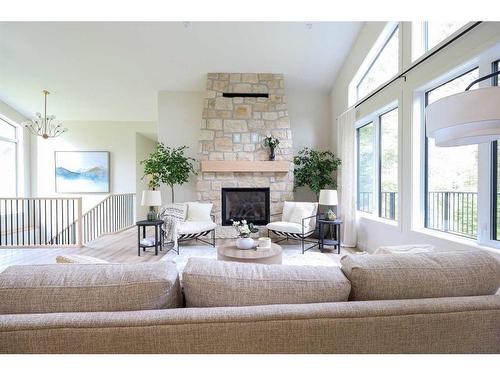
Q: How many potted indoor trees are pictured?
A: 2